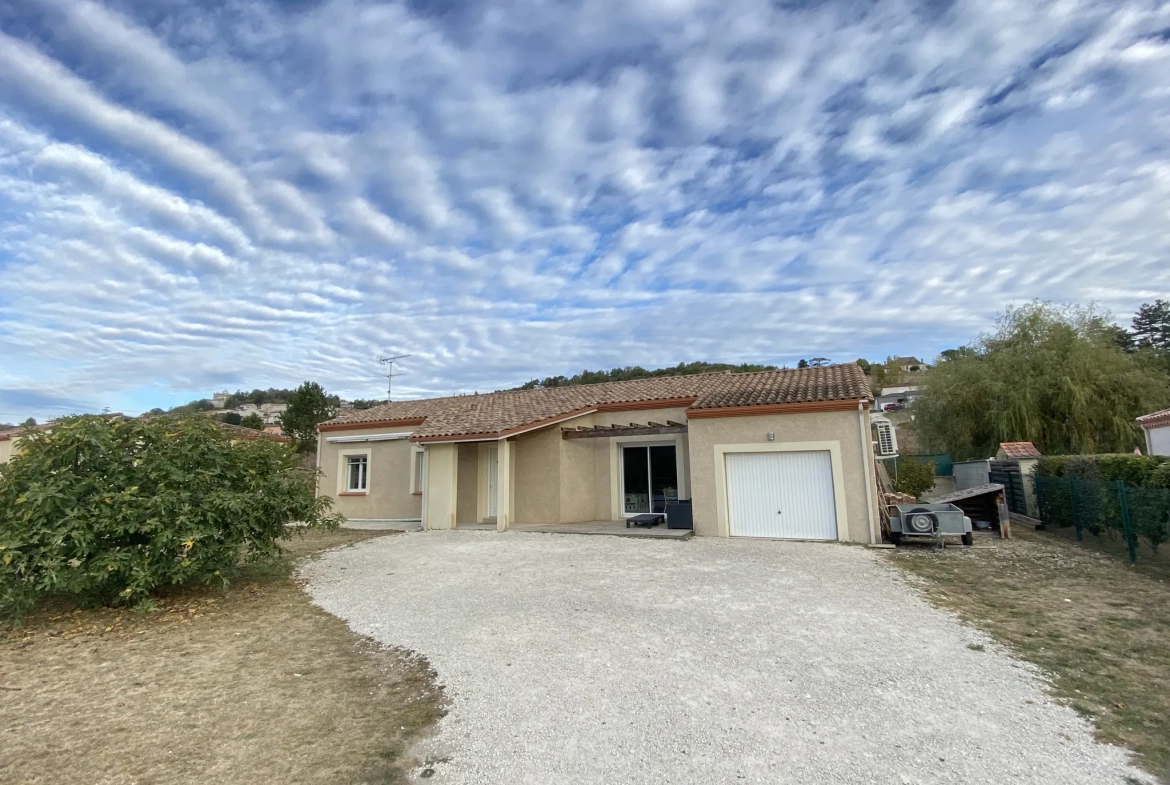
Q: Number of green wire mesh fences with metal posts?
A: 1